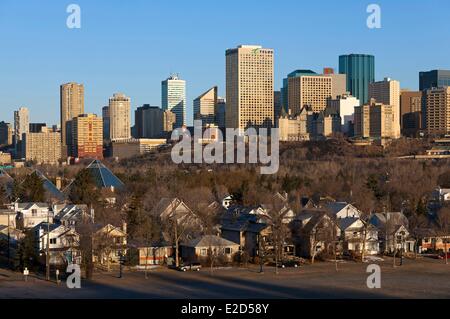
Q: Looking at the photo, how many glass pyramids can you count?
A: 3